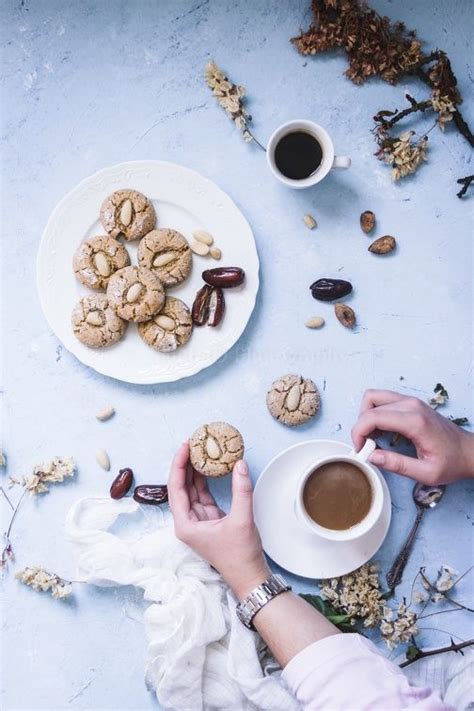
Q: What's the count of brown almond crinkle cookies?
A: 8